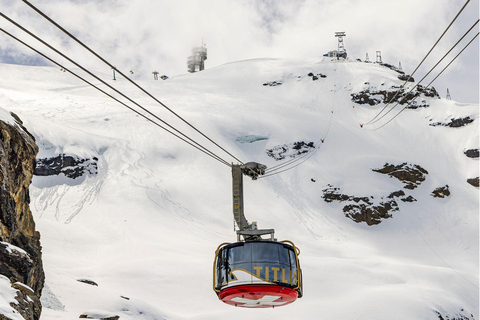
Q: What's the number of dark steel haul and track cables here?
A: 6